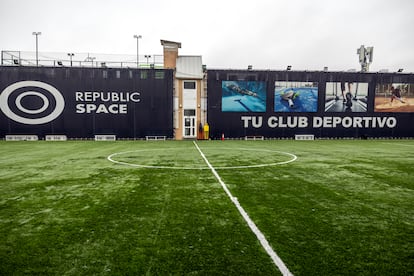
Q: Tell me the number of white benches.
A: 6